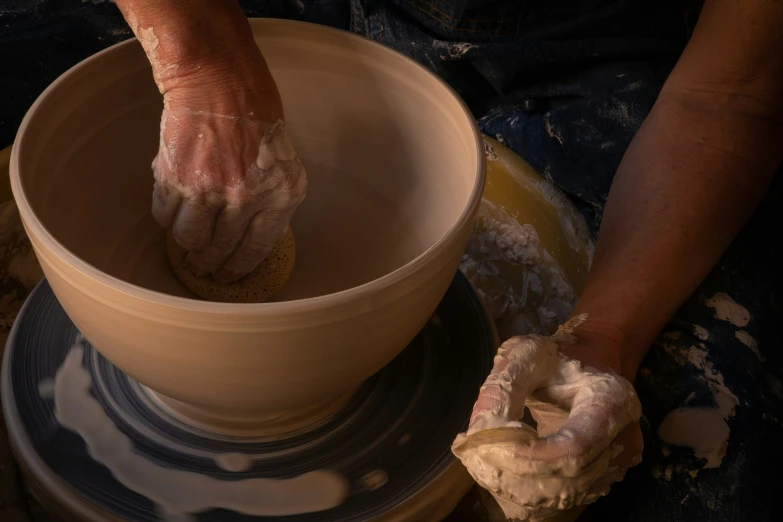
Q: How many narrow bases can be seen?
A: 1